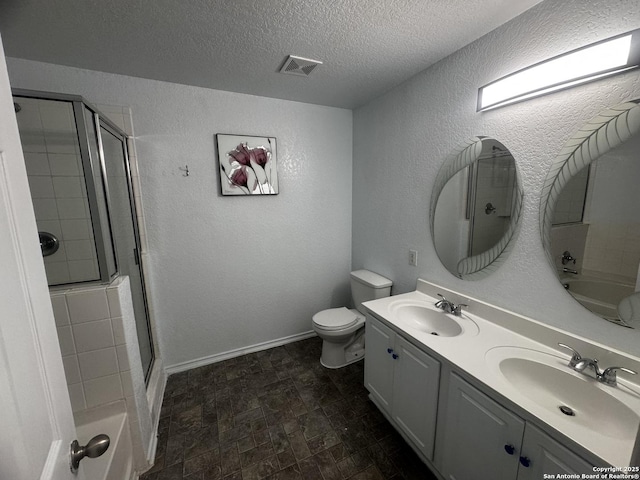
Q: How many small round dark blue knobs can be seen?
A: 4